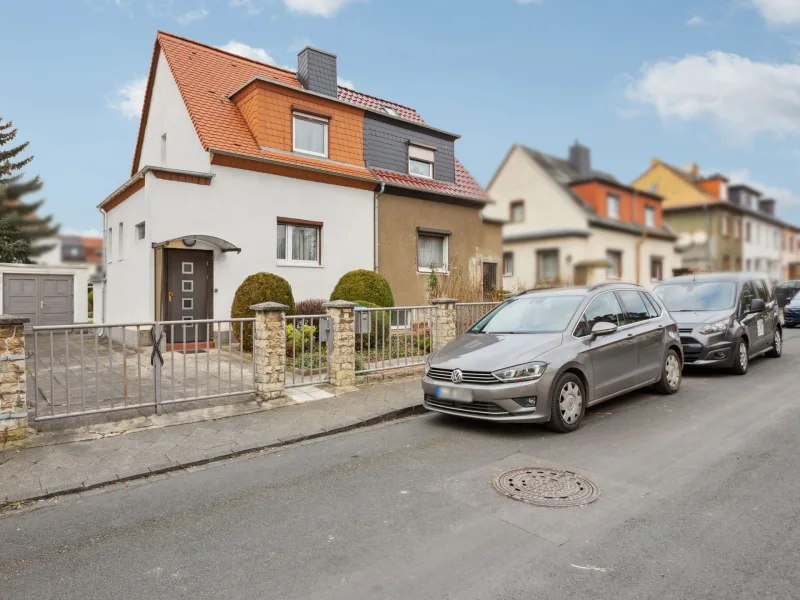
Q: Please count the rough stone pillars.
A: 4